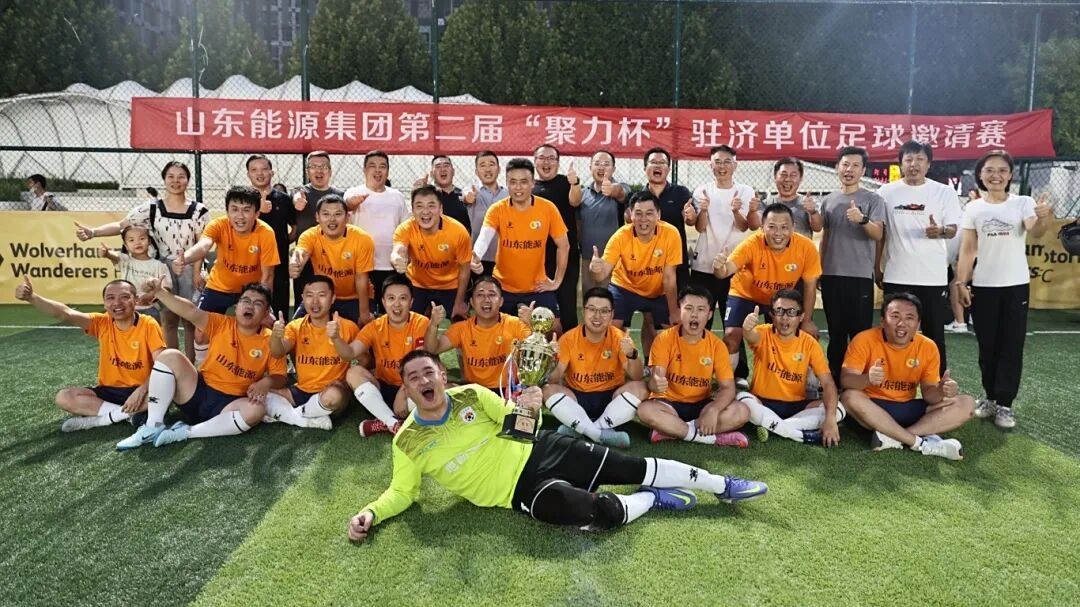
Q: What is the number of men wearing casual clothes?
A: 12